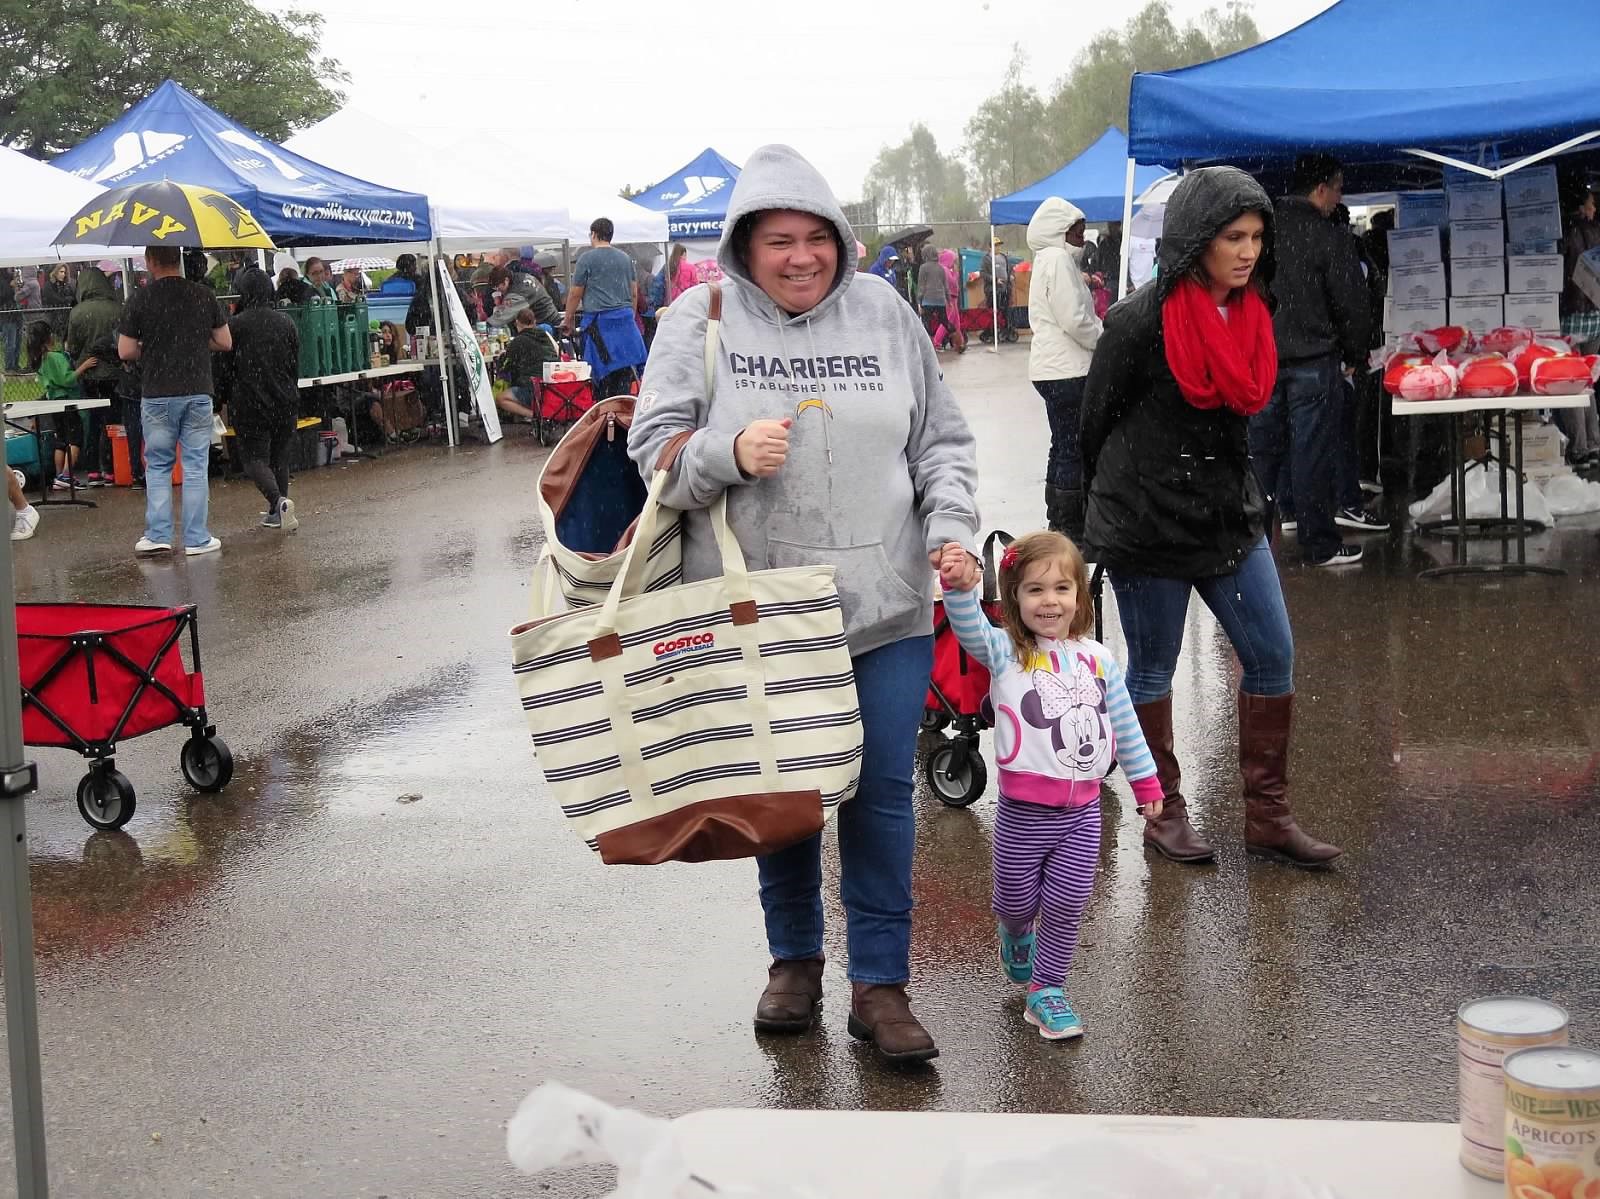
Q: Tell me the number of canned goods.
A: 2